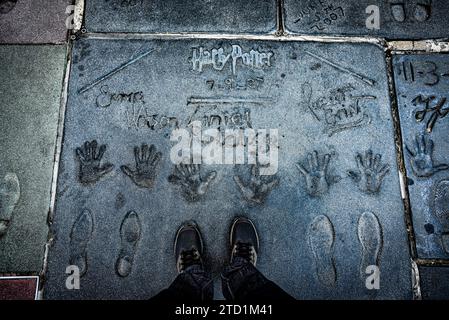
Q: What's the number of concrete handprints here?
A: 7